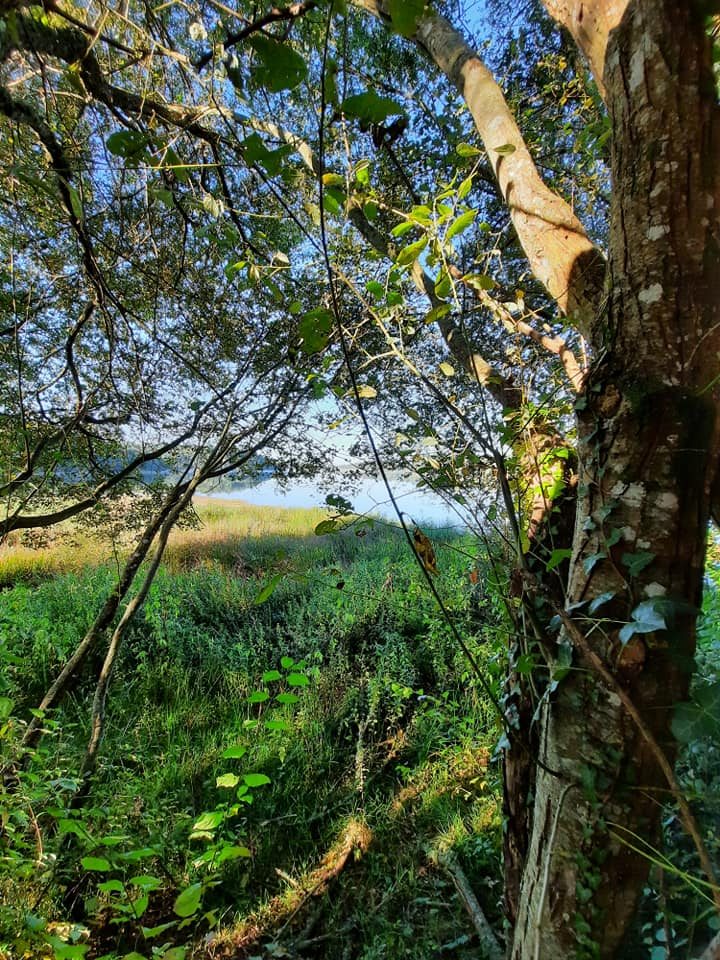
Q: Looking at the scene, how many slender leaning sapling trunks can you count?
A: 2